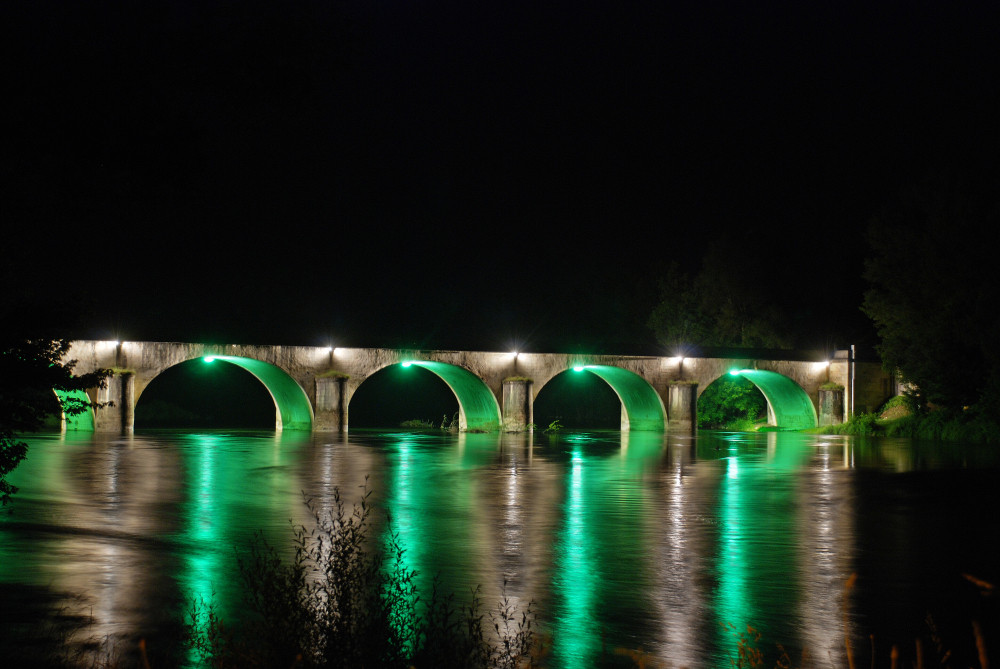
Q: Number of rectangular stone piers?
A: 5